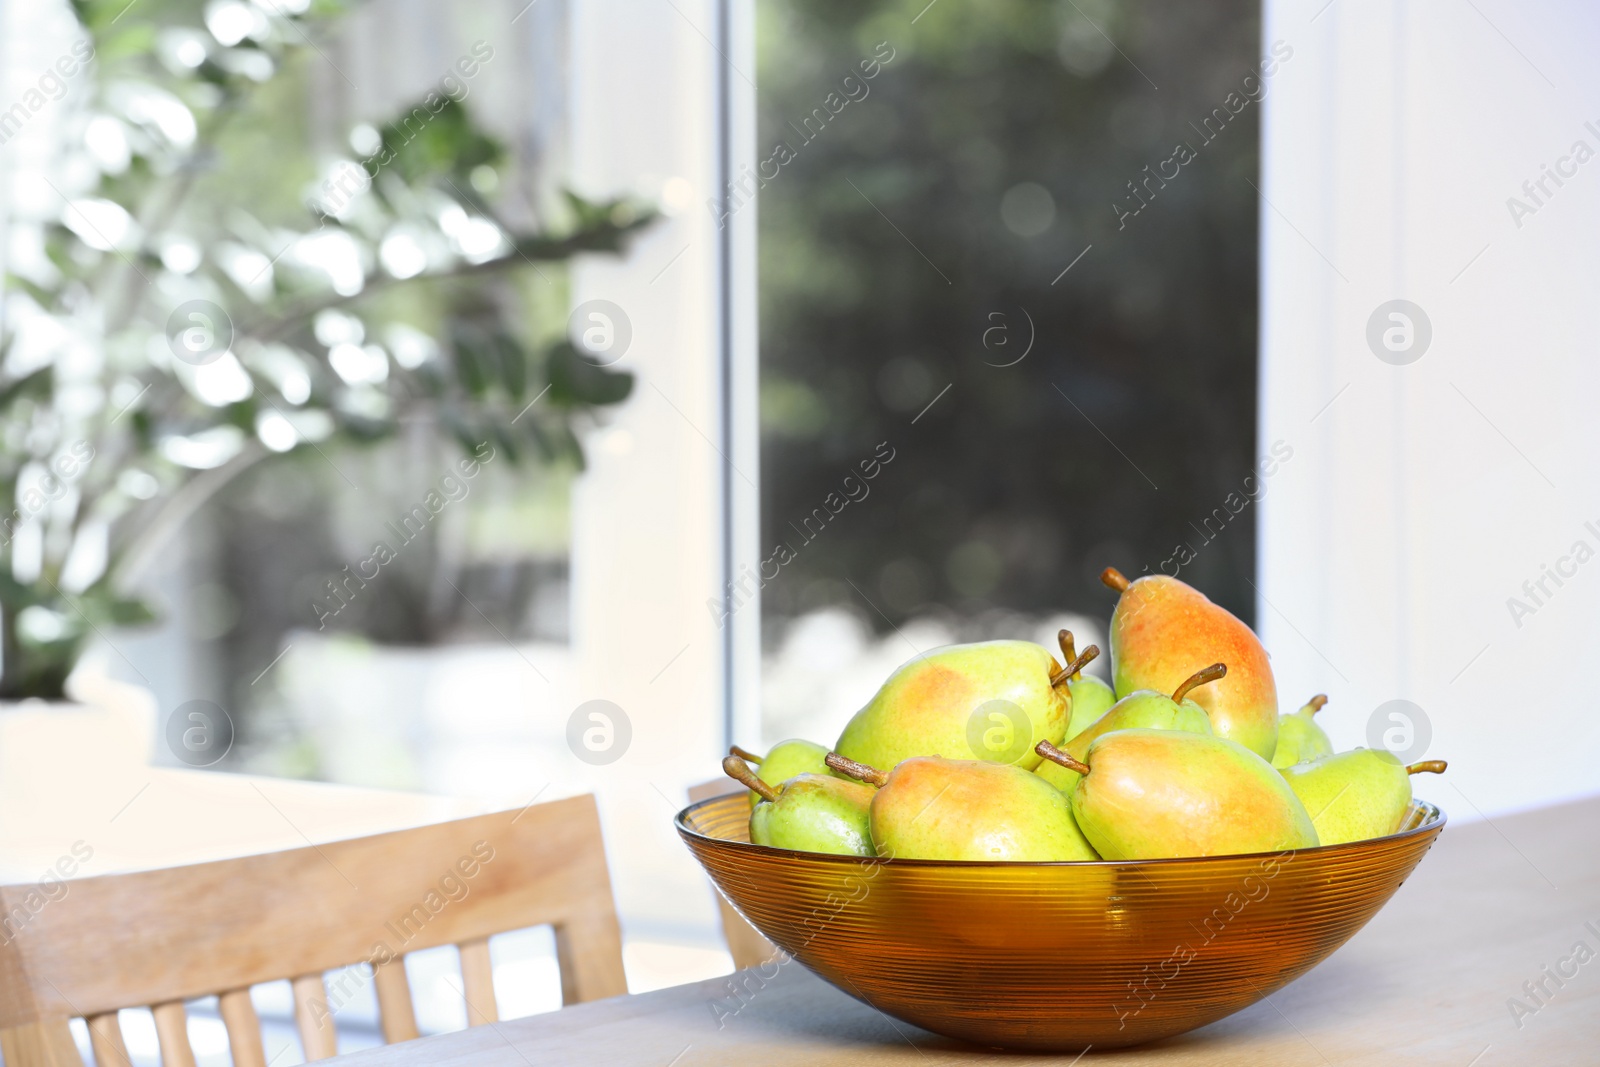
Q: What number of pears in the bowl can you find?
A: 10